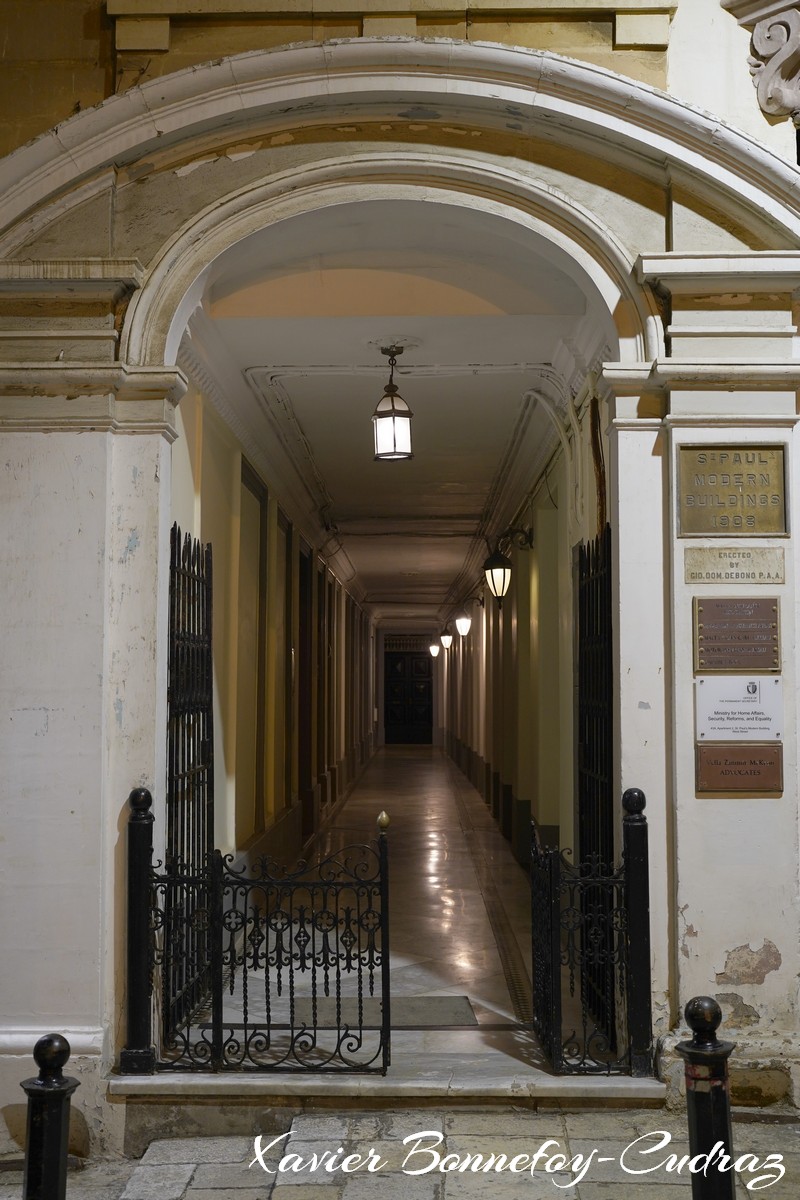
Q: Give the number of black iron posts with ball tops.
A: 4